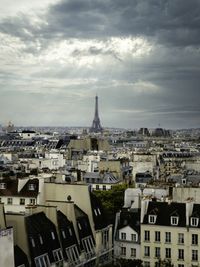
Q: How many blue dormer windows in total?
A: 0